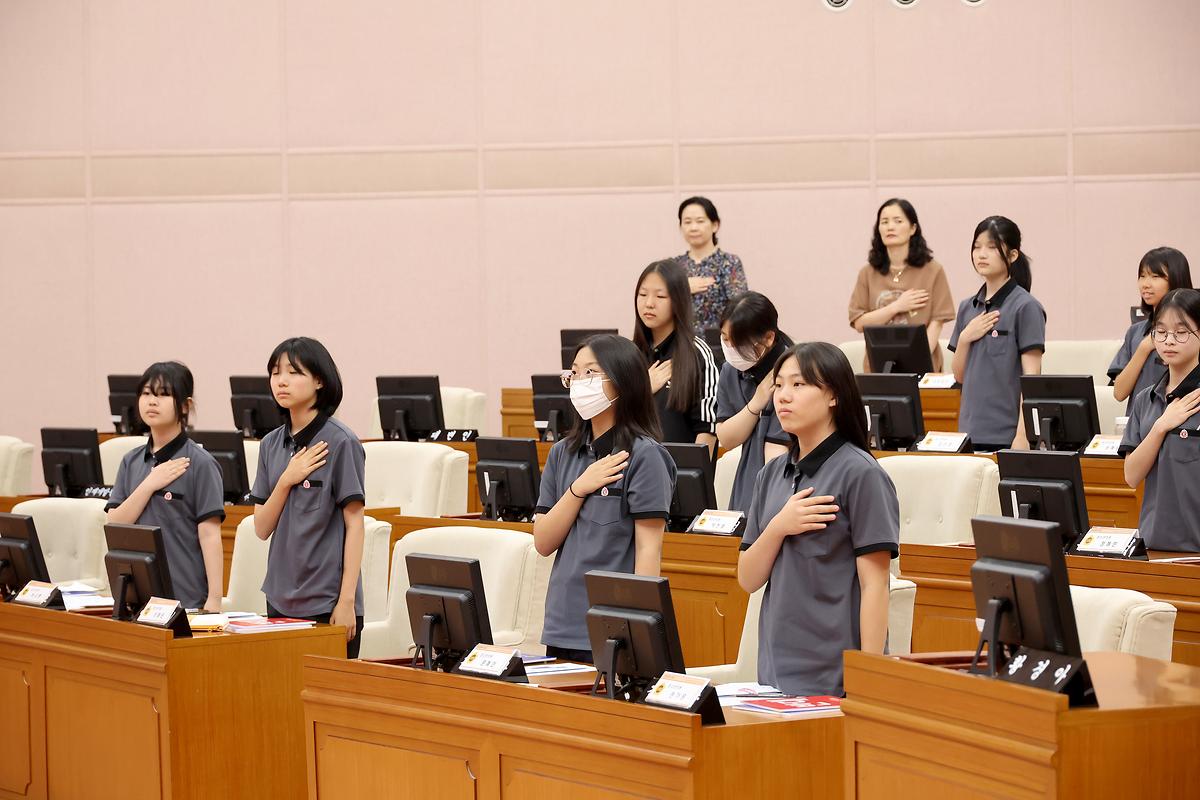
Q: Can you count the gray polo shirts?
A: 8